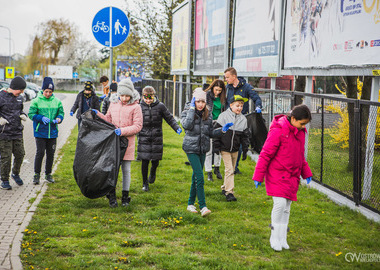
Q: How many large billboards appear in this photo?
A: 4